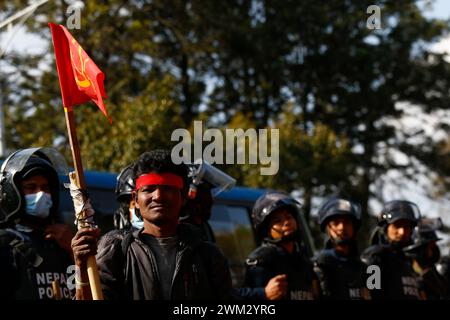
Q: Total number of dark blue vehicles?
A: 1